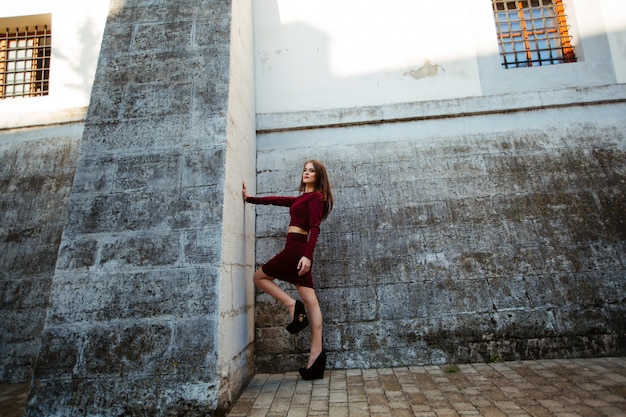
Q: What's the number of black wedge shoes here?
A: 2